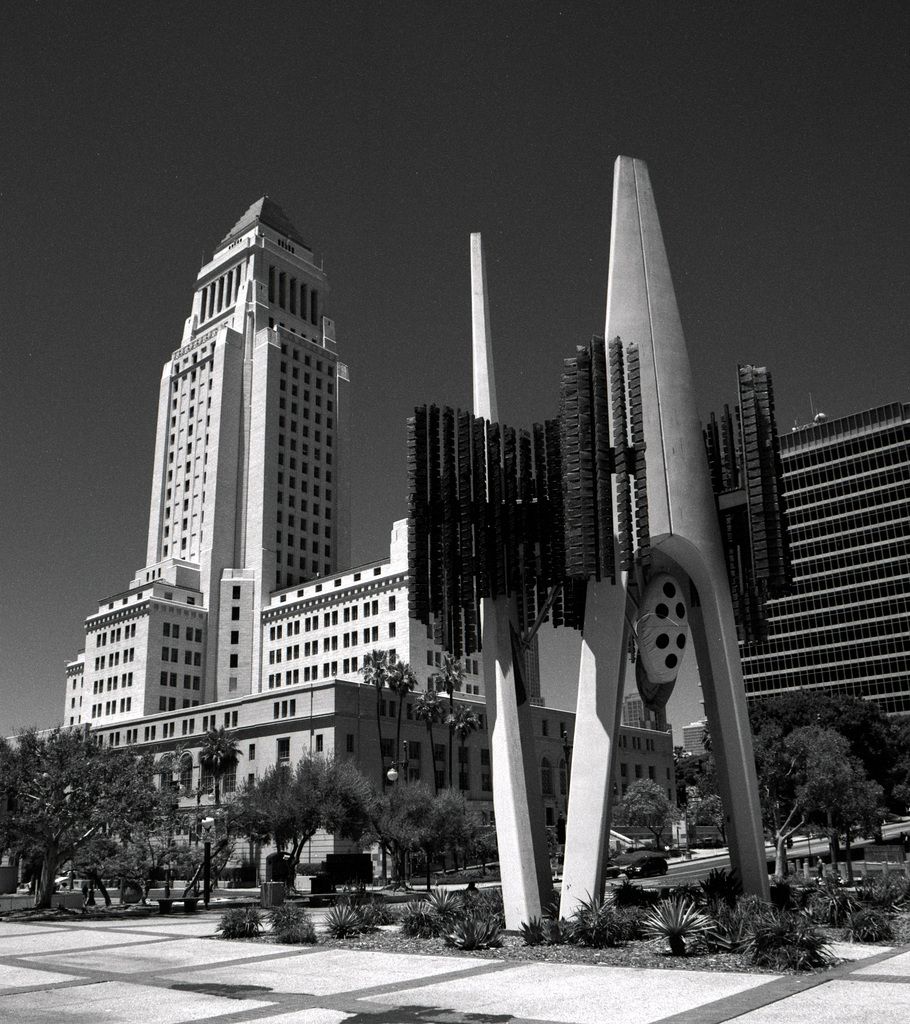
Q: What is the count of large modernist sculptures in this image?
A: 1